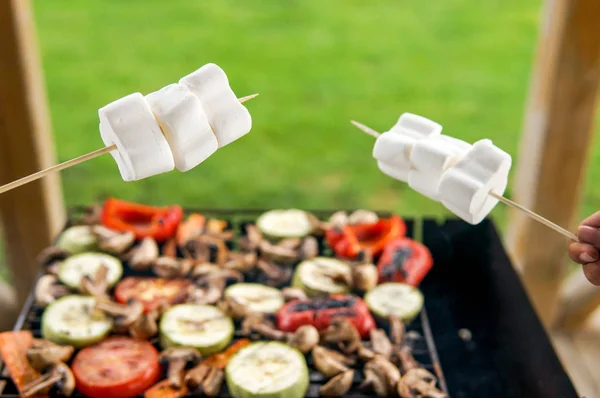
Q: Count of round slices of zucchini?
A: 9